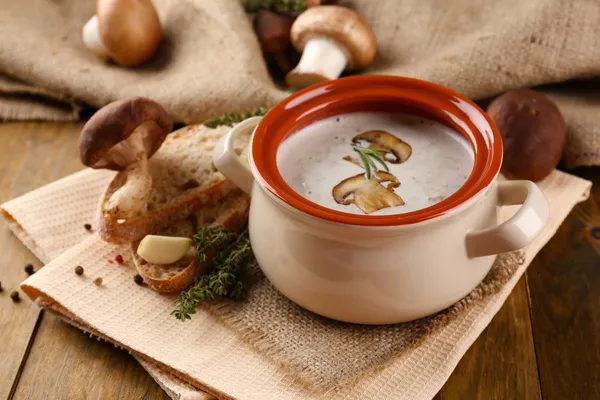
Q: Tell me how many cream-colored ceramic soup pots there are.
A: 1